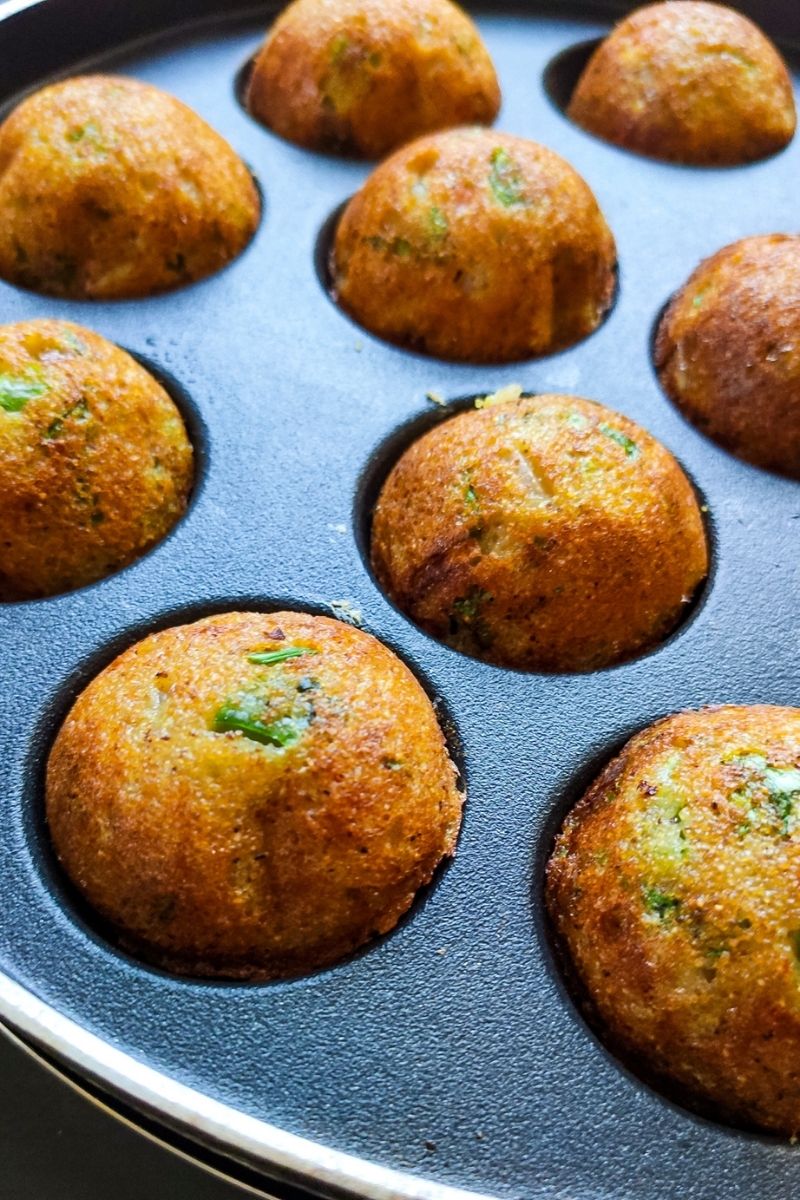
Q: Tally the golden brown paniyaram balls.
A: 9